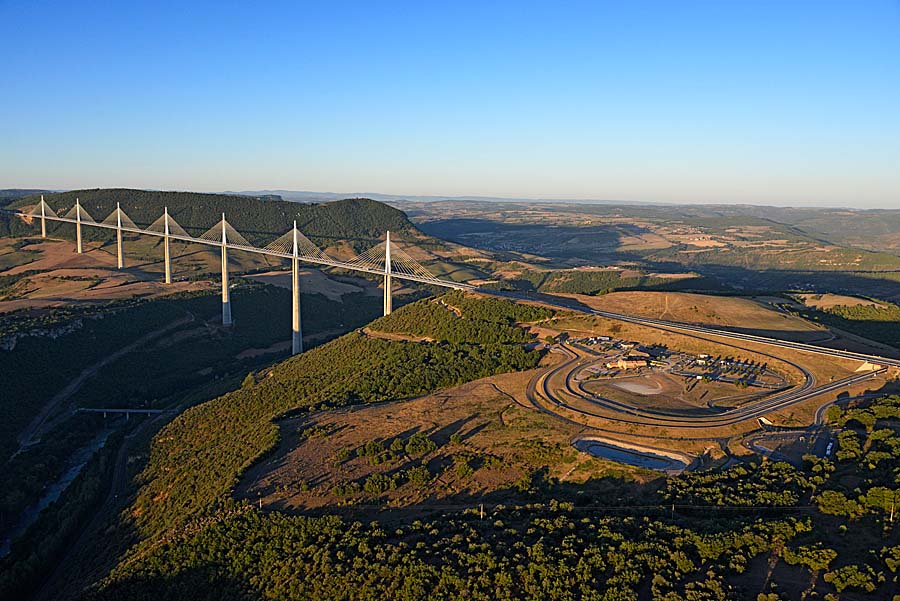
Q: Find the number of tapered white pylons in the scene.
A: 7